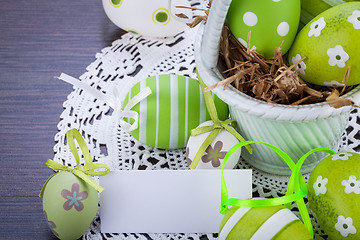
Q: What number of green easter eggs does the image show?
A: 7